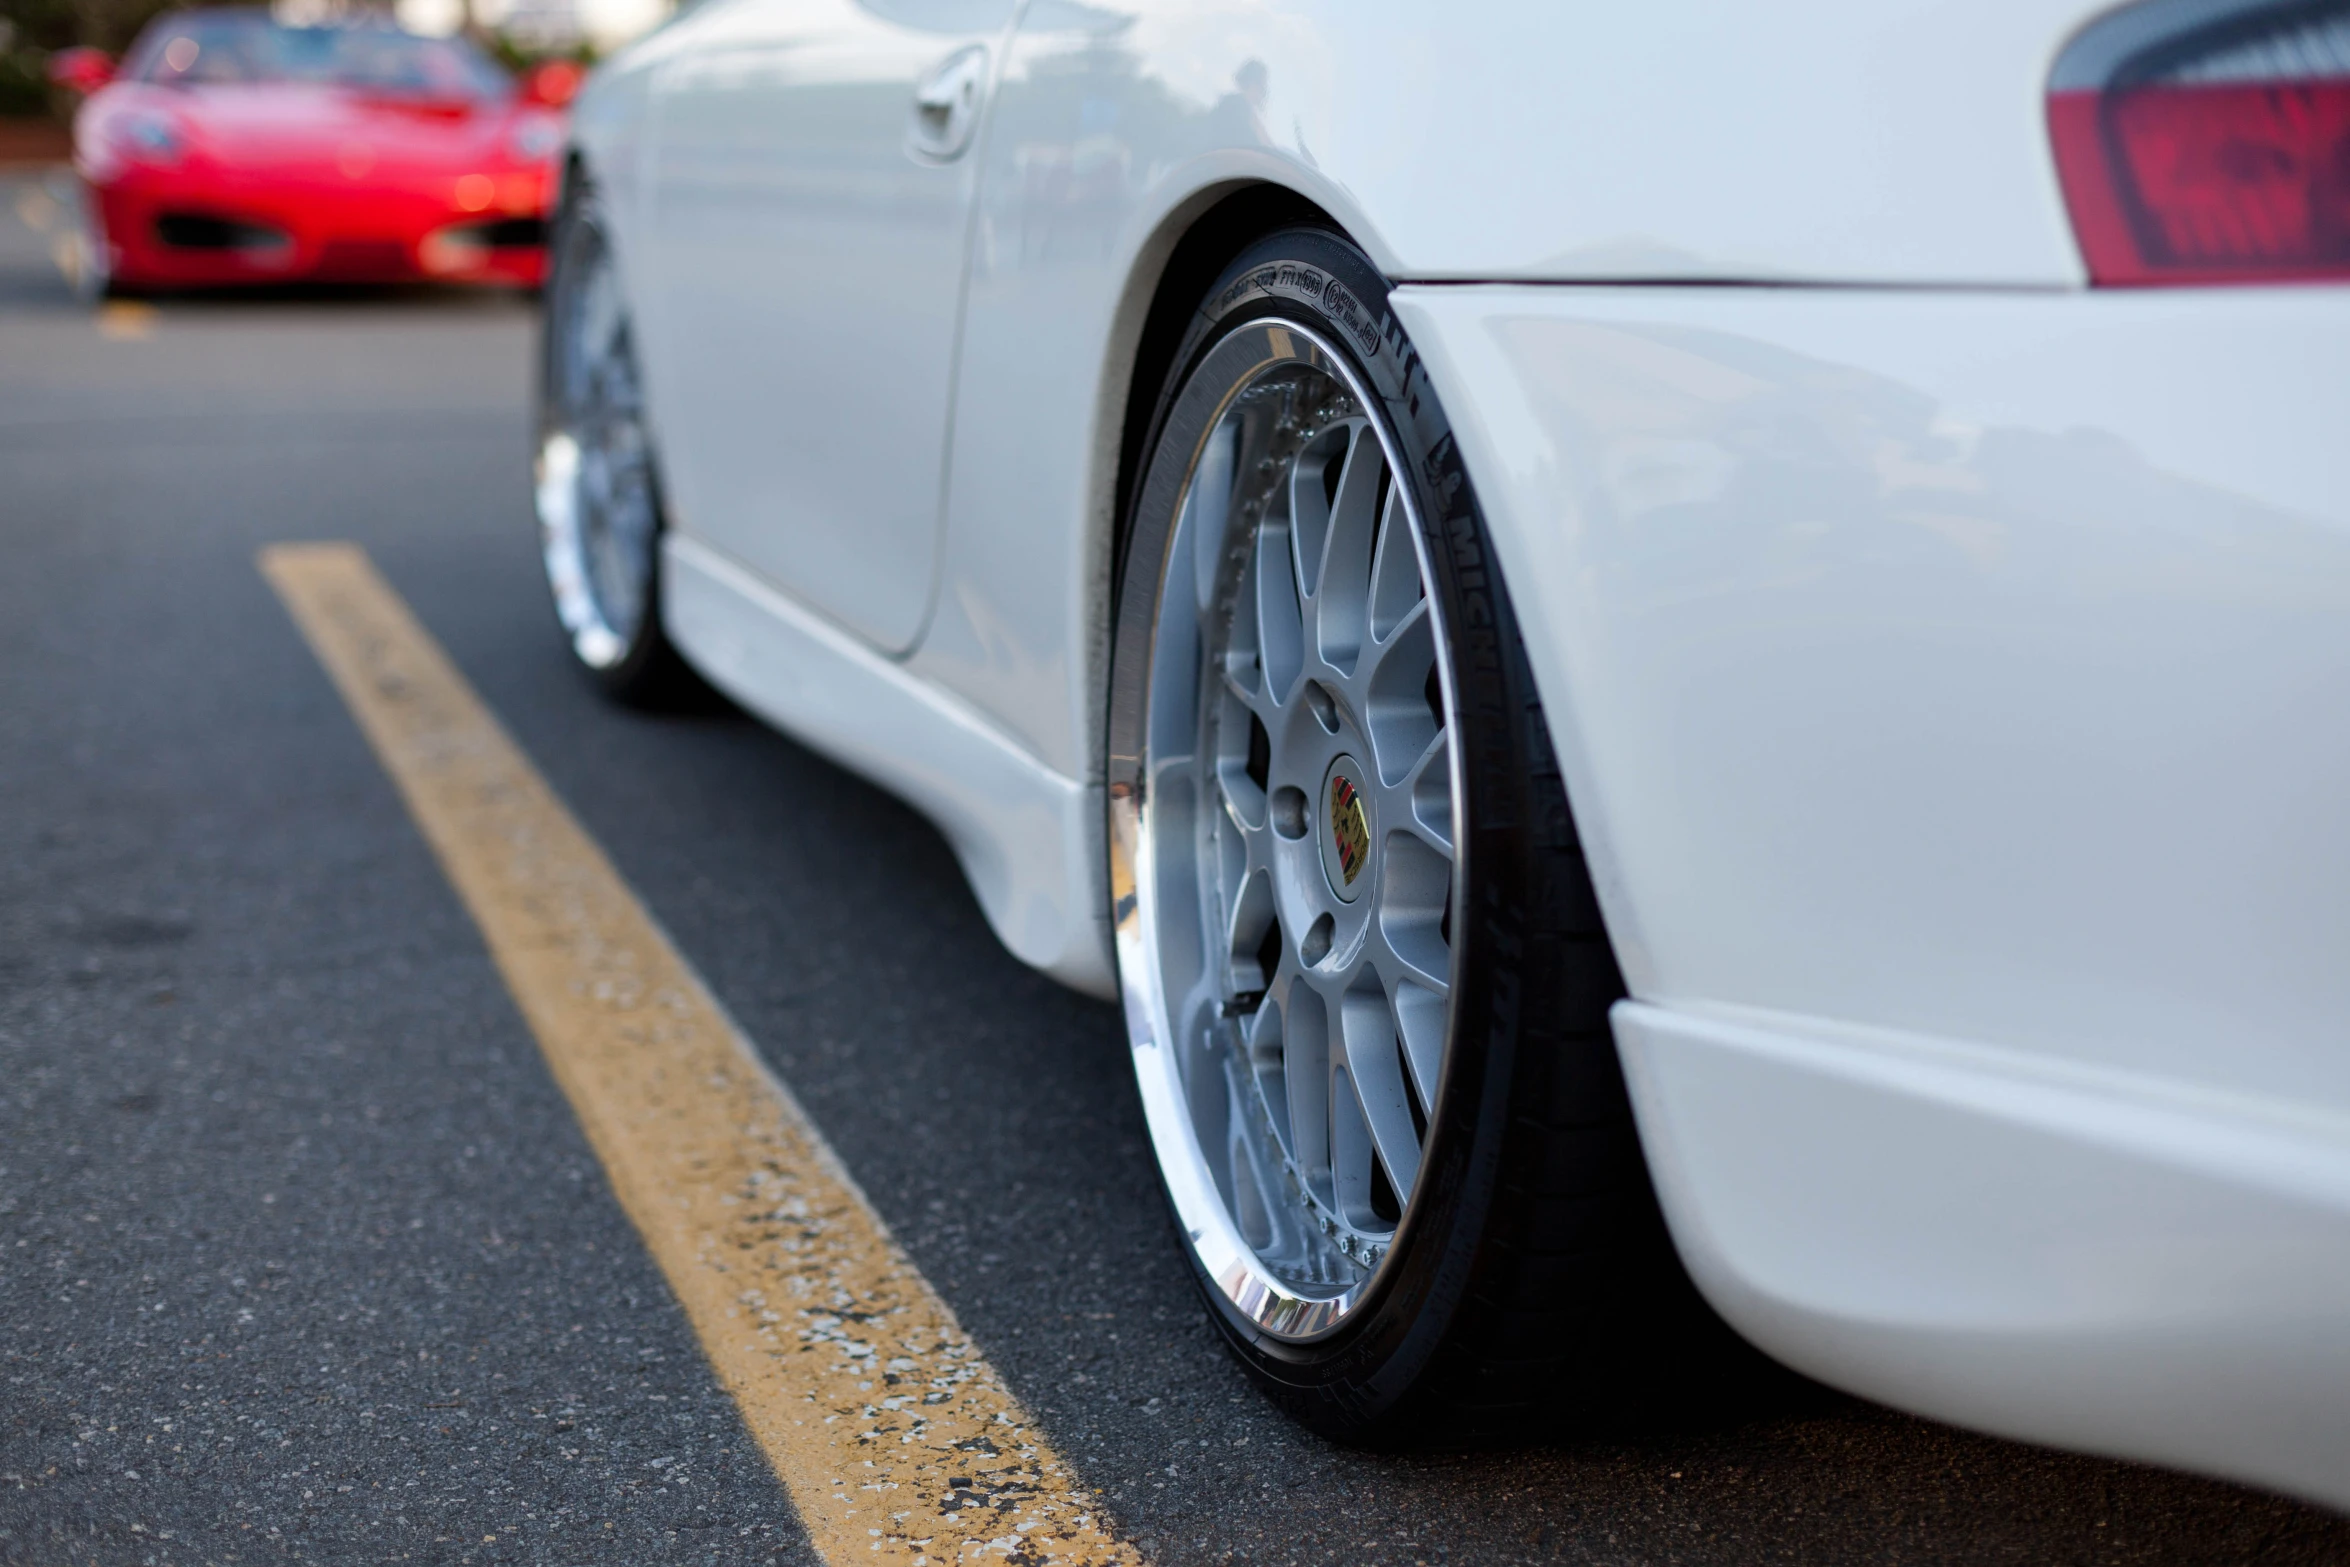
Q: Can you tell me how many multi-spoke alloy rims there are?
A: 2